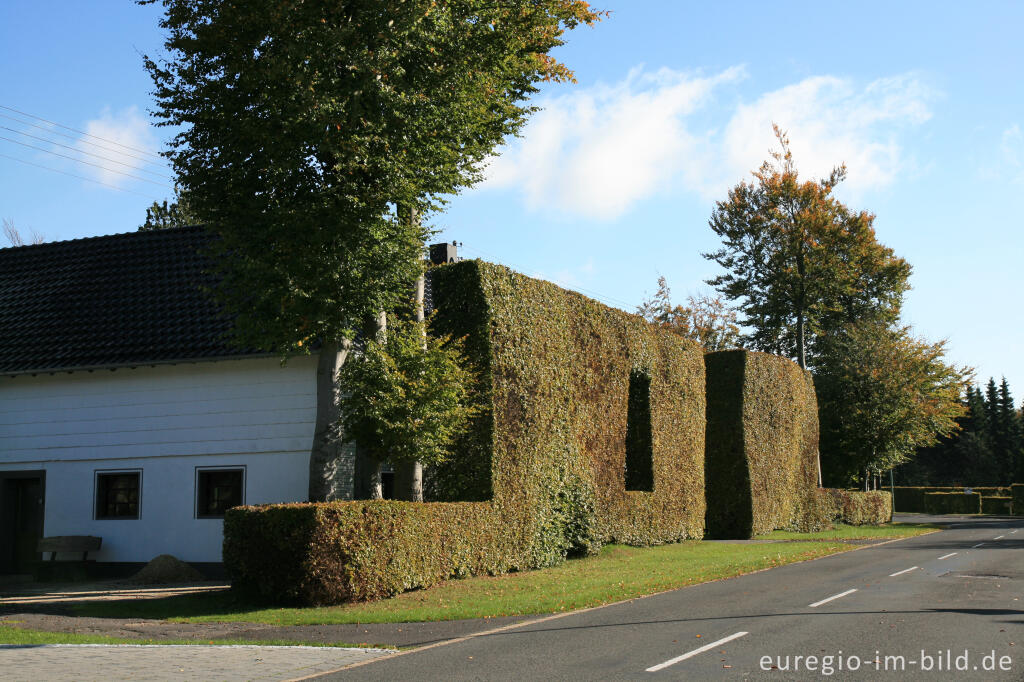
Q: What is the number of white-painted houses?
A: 1